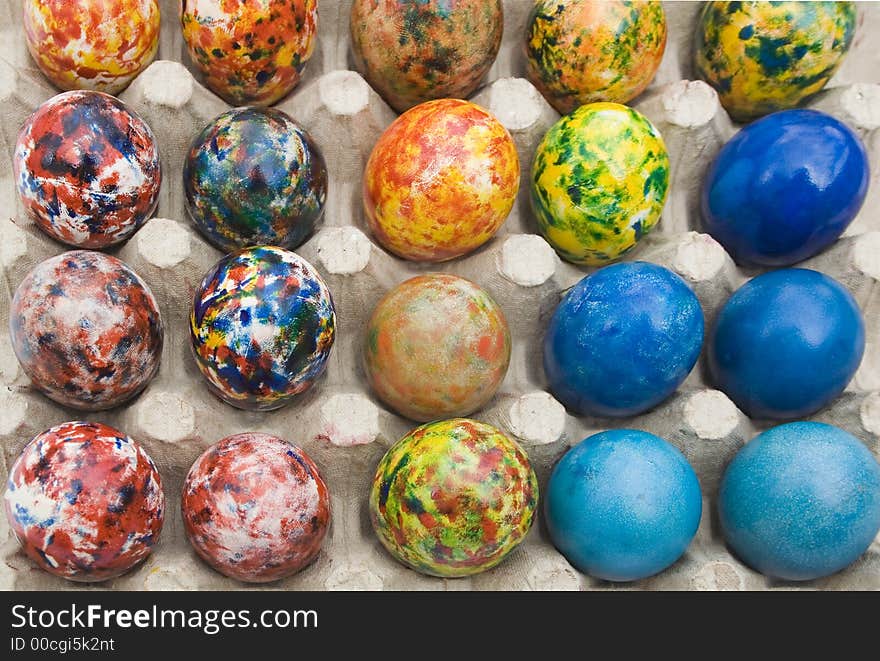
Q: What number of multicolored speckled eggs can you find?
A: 15